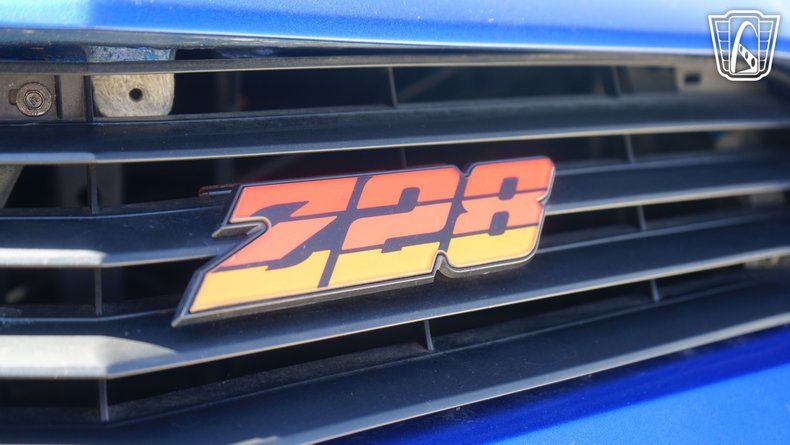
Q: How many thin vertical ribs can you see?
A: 11